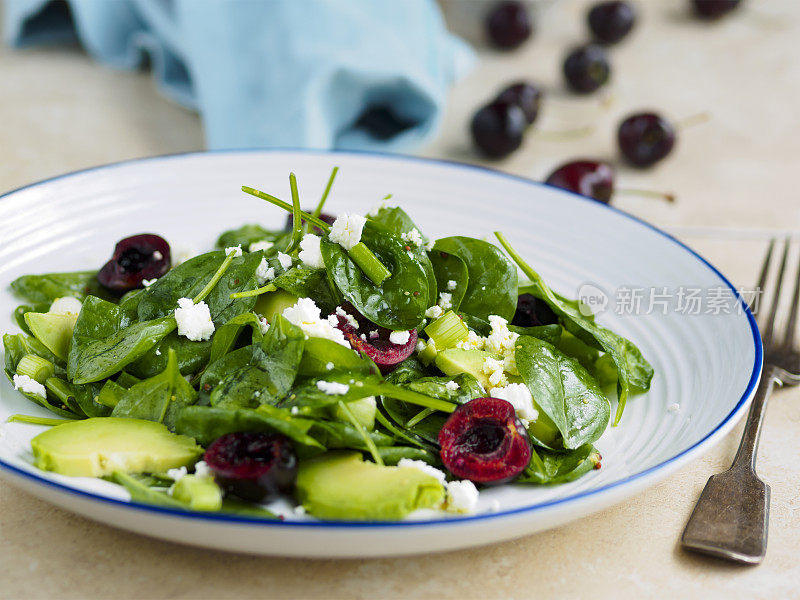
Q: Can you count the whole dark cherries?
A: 8